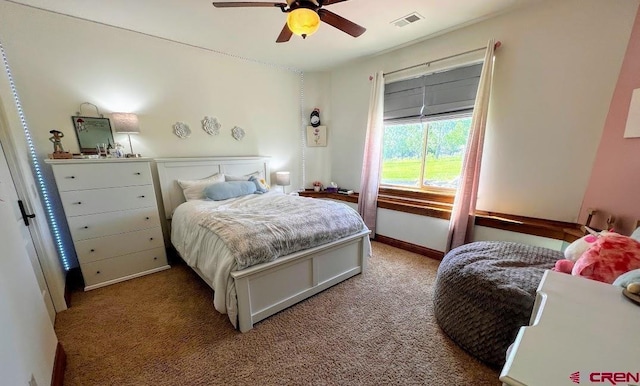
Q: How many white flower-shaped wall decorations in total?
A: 3